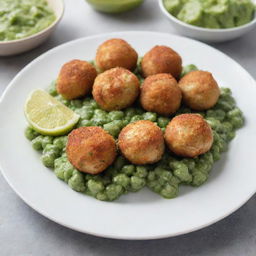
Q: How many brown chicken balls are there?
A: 9